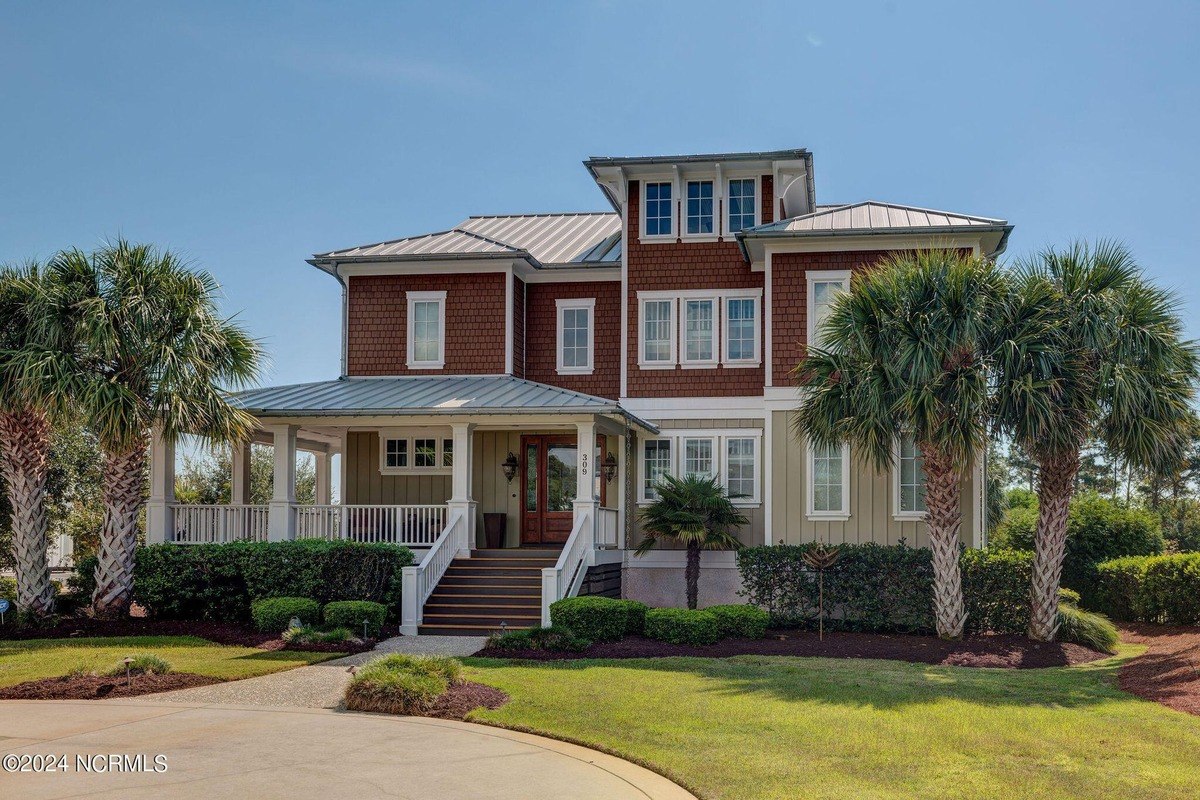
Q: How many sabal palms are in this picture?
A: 4